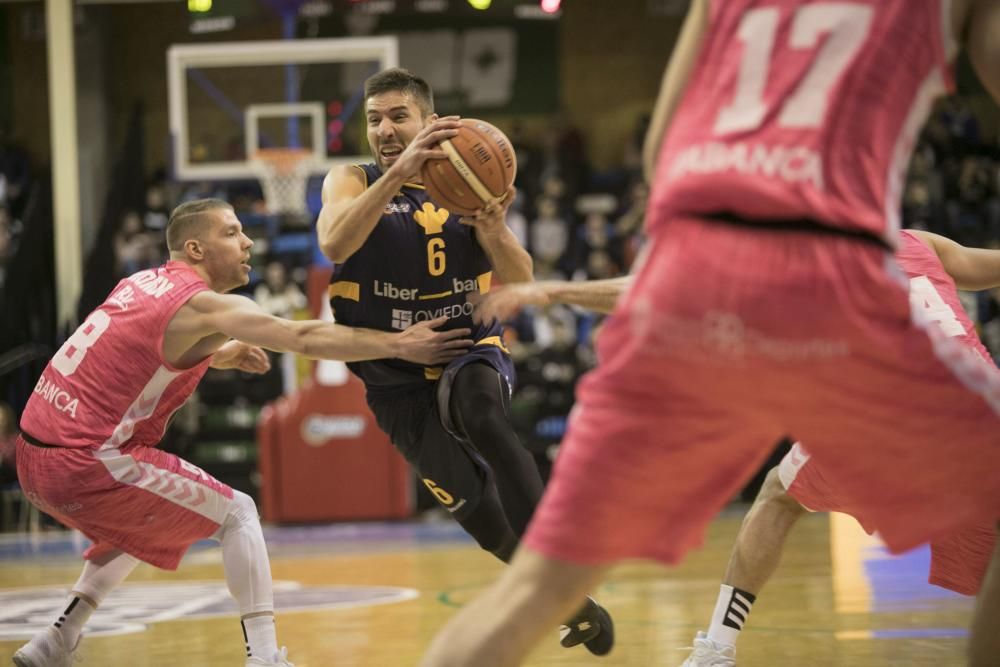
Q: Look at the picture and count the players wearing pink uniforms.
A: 3